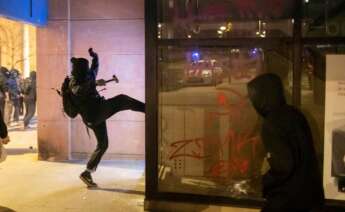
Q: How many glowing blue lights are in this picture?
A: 2